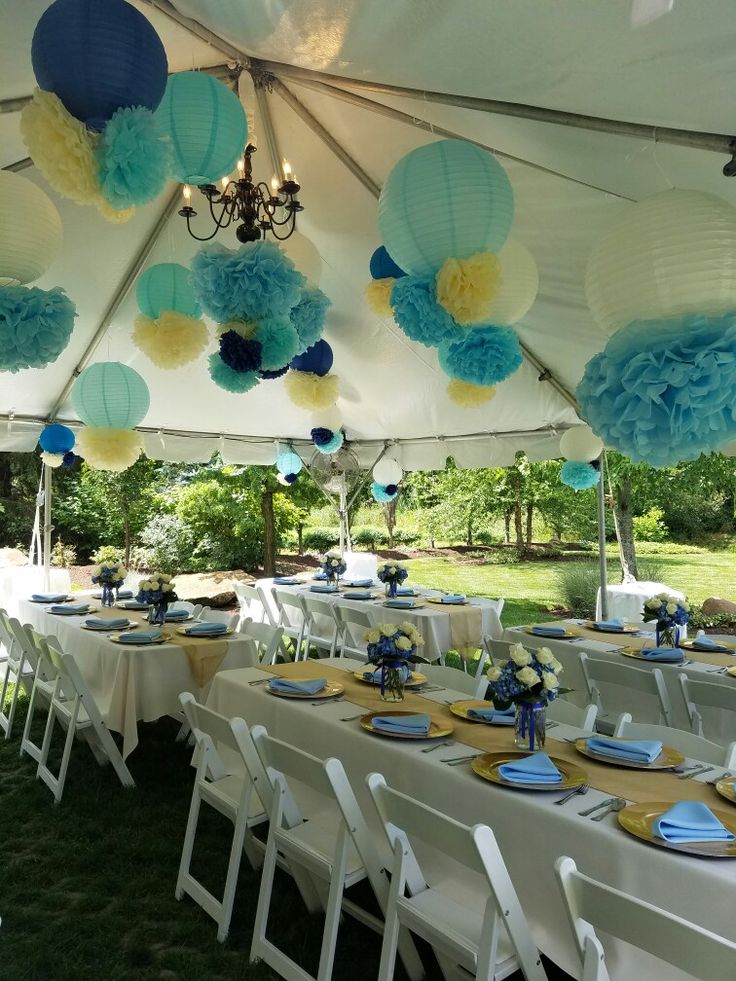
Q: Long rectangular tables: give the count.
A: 4